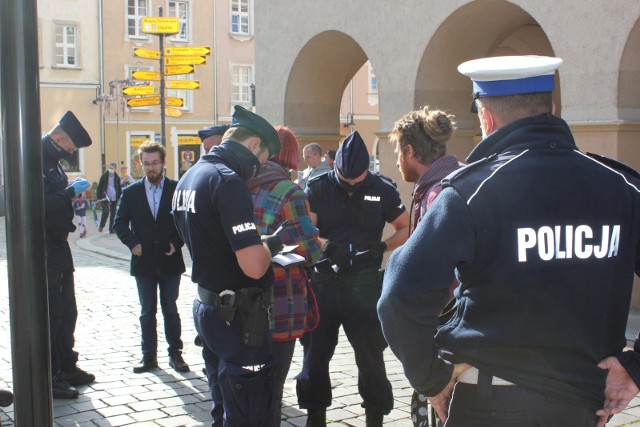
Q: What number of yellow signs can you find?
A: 11